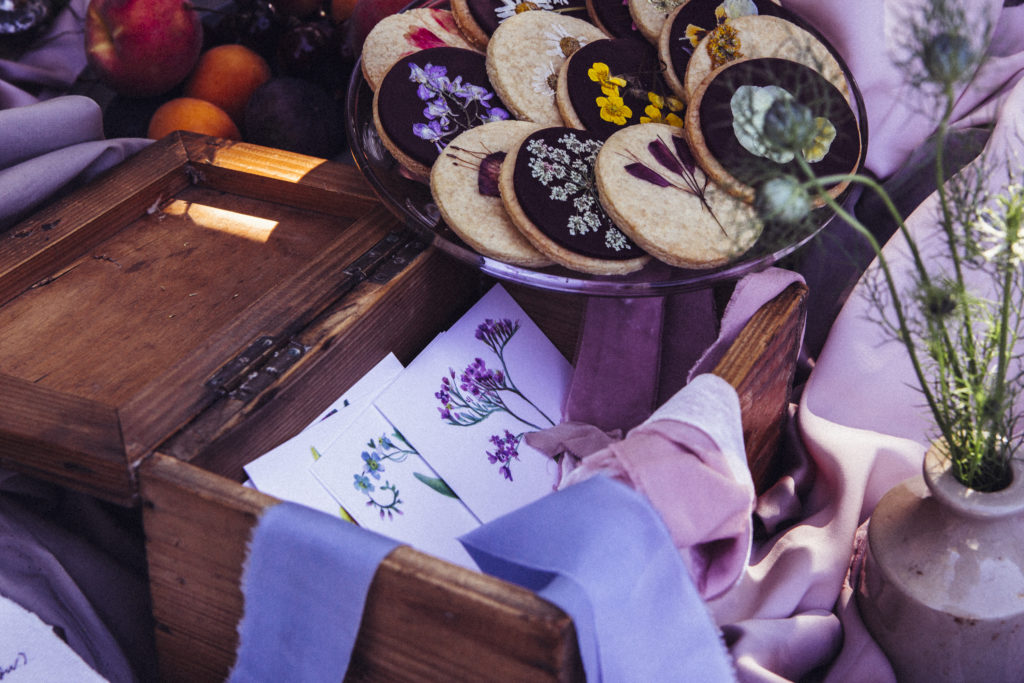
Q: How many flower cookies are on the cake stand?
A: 13